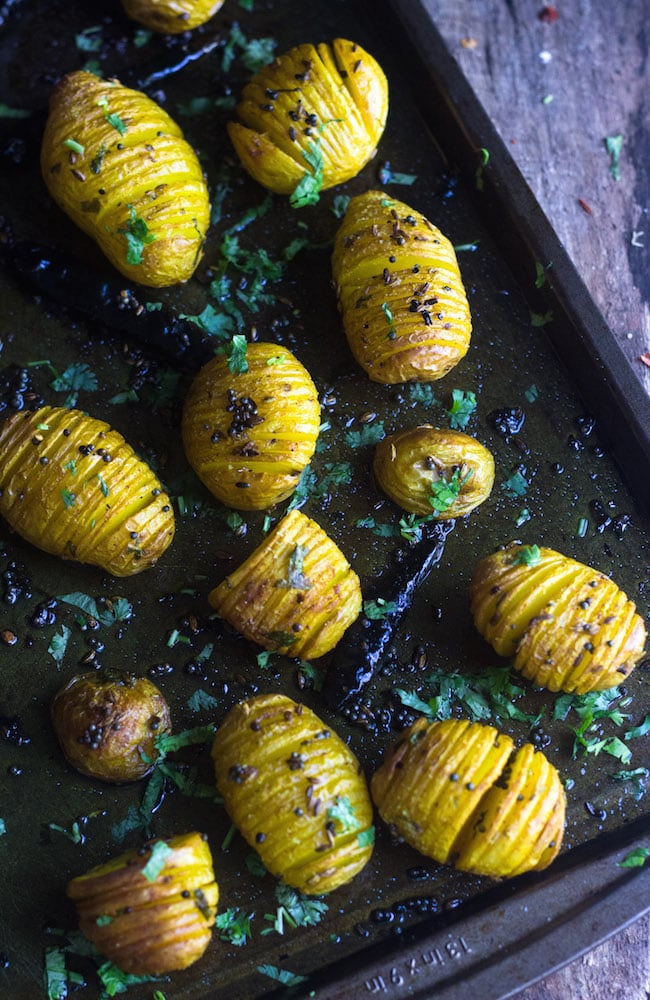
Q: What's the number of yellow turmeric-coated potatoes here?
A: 13